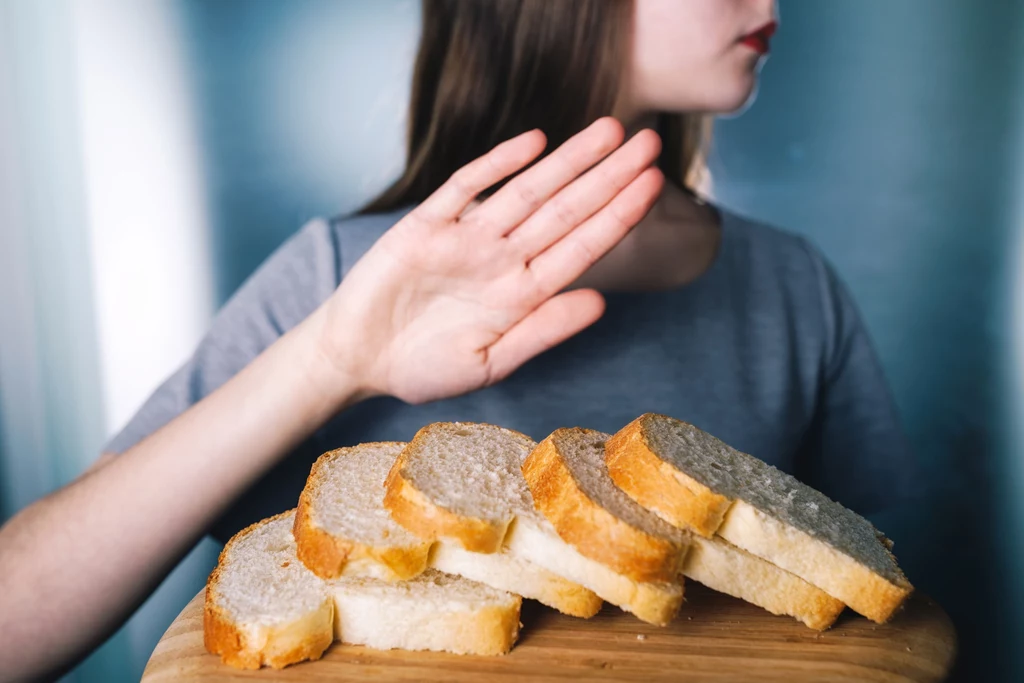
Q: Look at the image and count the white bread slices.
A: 5